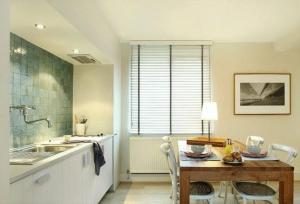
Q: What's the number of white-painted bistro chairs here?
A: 4